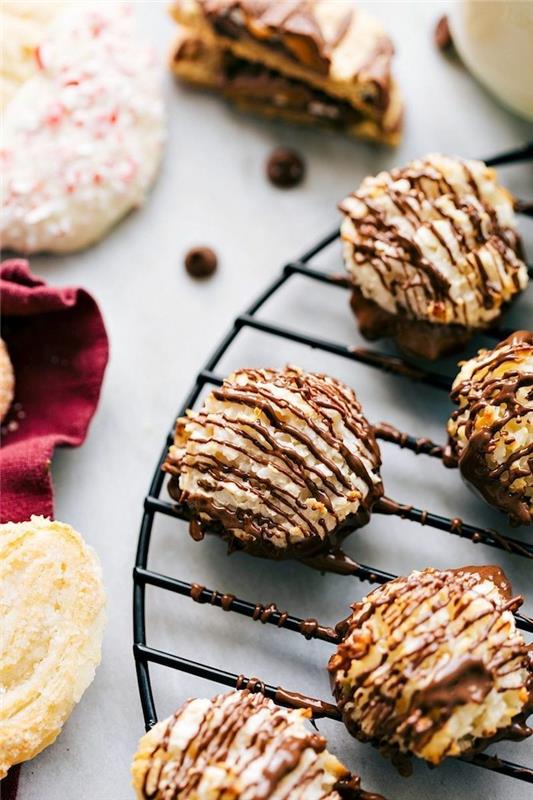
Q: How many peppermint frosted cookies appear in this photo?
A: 1